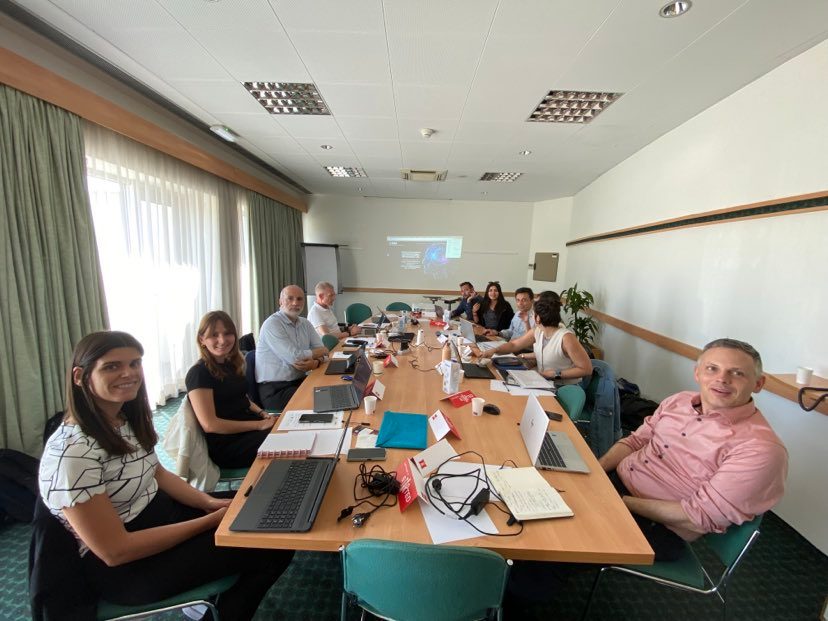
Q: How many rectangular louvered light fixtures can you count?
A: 4